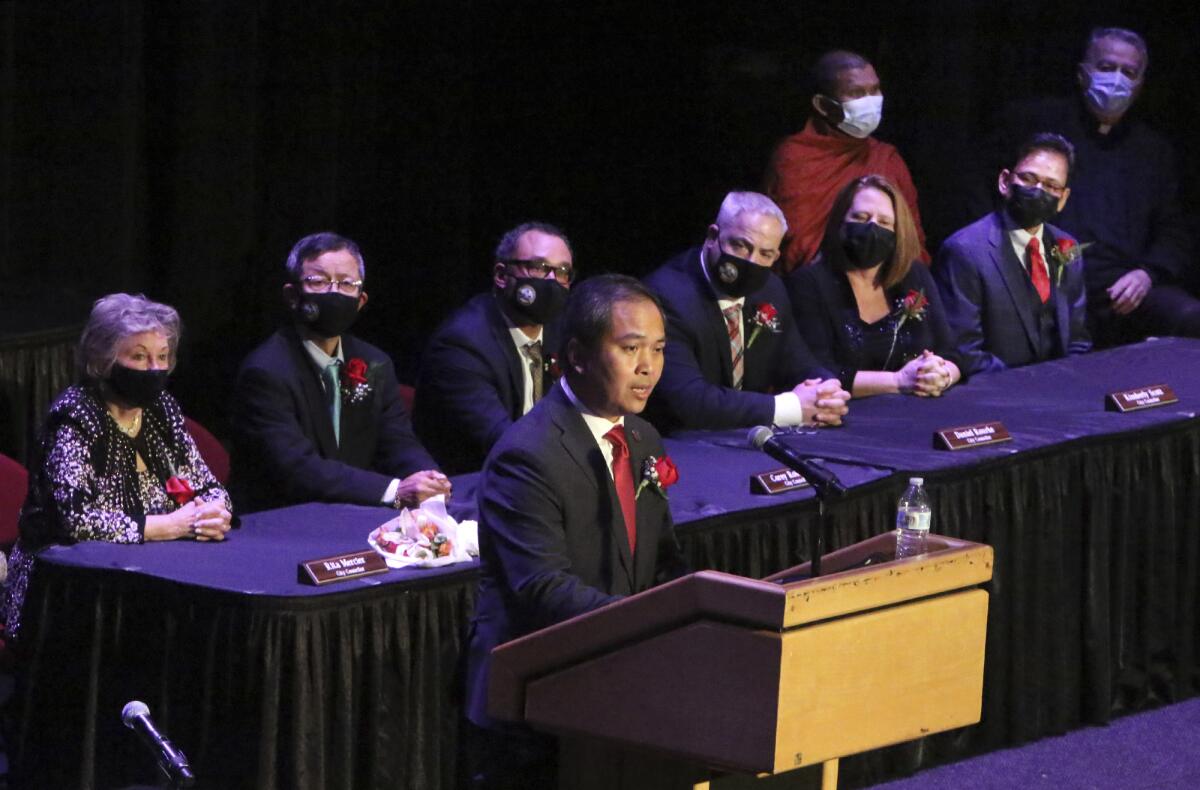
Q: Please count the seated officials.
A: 6